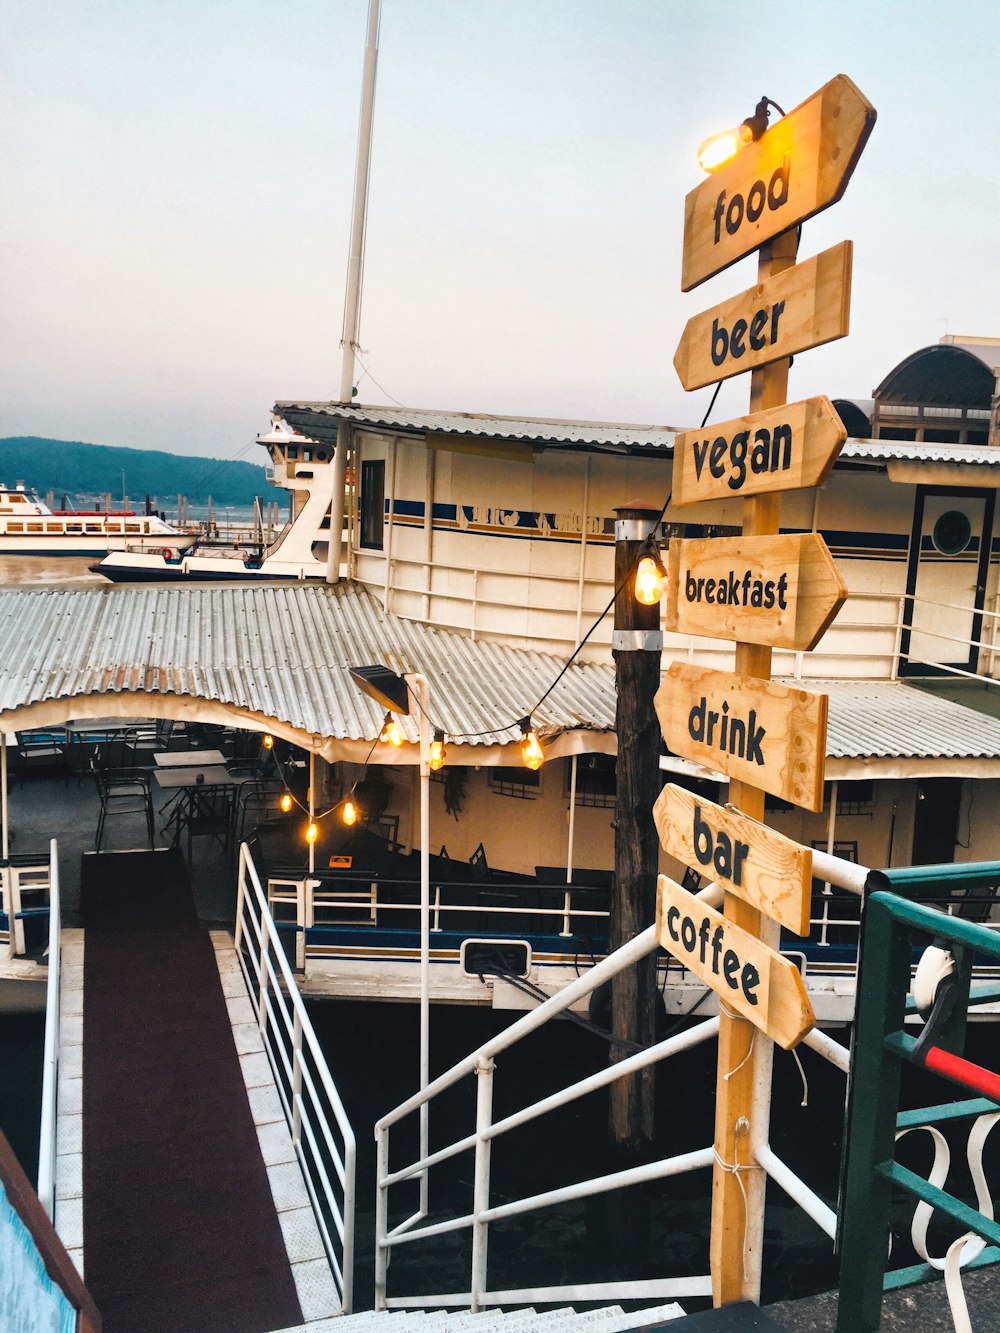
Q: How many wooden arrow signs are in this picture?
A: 7